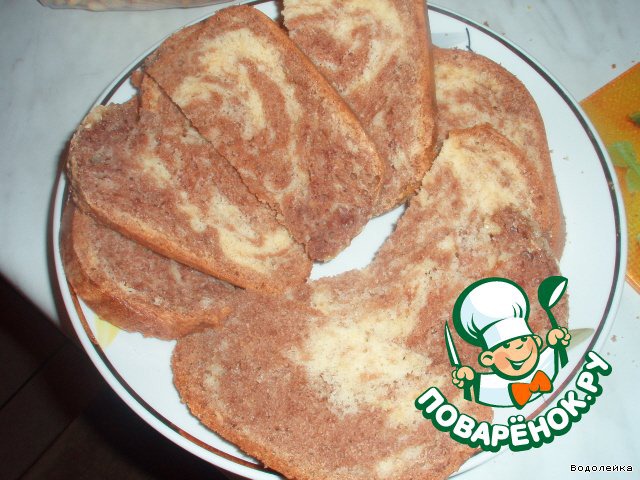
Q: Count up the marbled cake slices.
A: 7